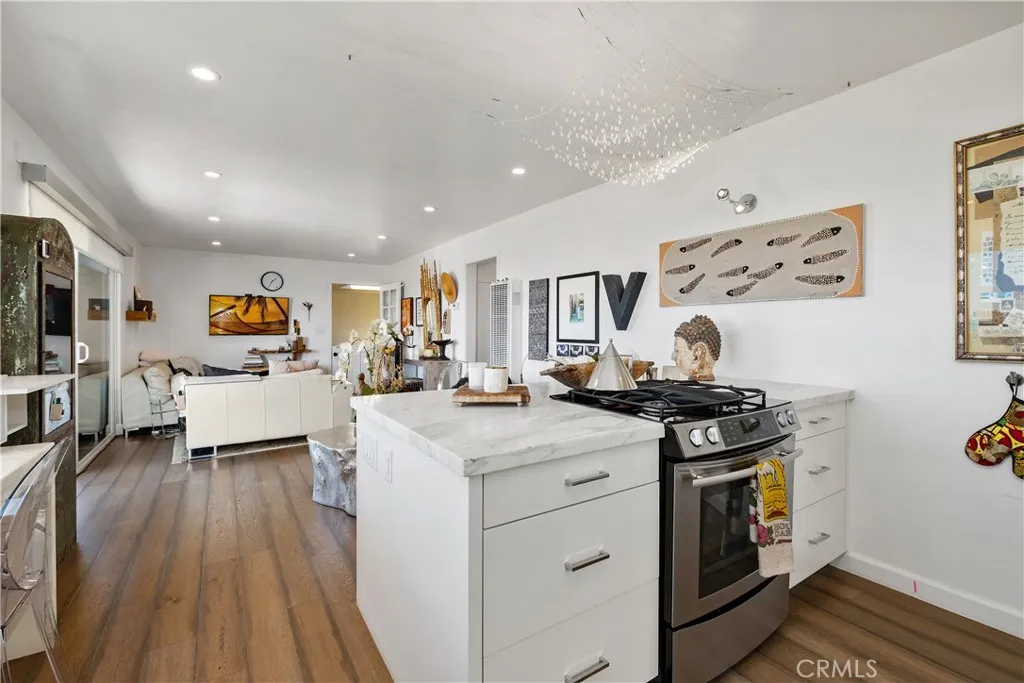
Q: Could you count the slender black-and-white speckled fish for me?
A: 11